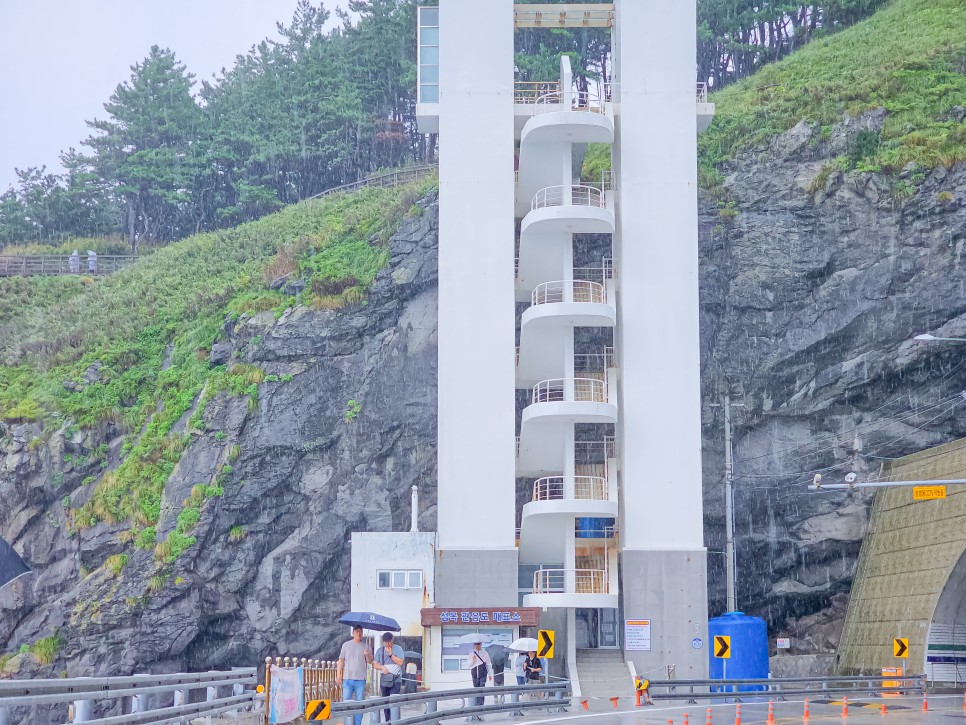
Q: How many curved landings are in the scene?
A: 6